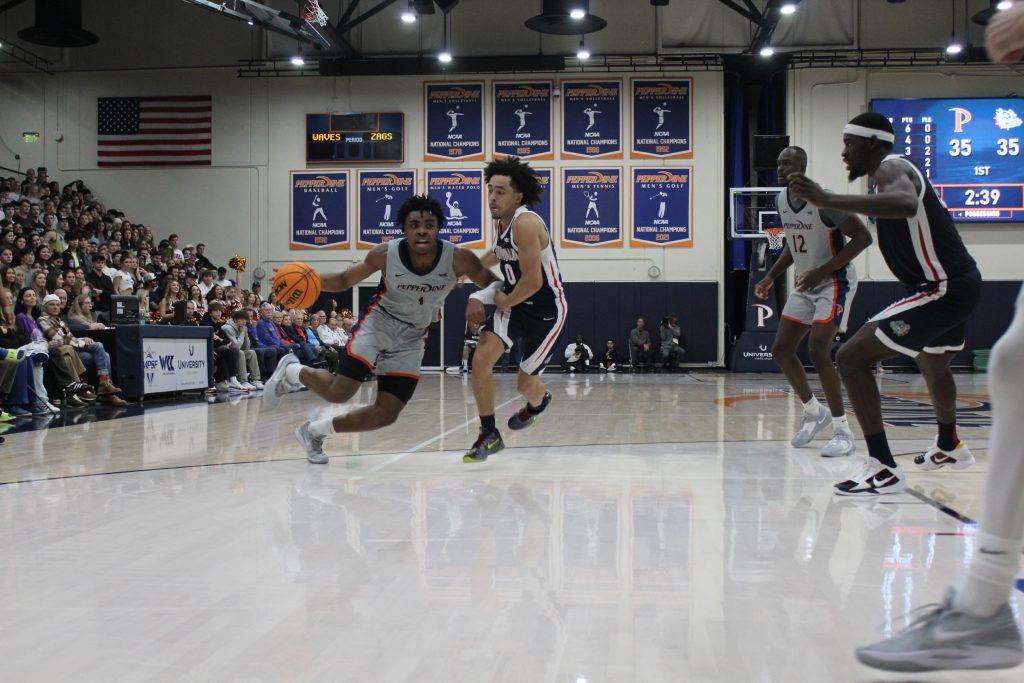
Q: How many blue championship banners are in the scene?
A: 10